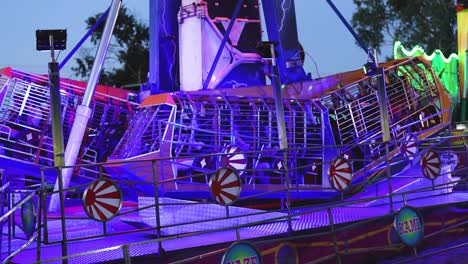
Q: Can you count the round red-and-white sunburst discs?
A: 6